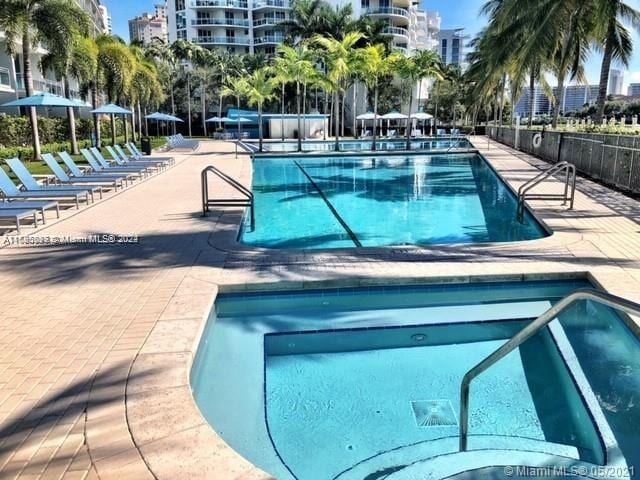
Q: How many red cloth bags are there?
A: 0